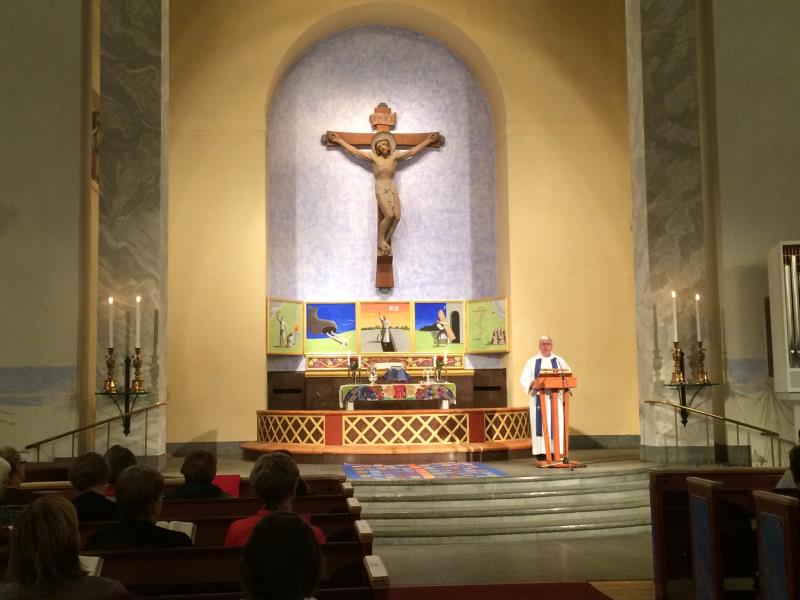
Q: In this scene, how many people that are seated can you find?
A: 11